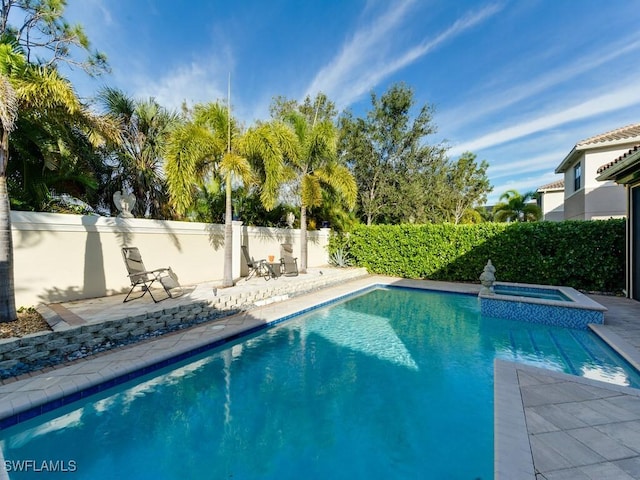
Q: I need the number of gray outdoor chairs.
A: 3